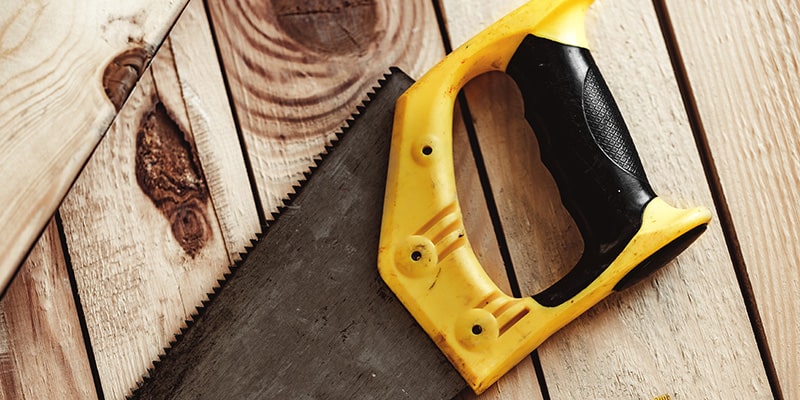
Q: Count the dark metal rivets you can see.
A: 3